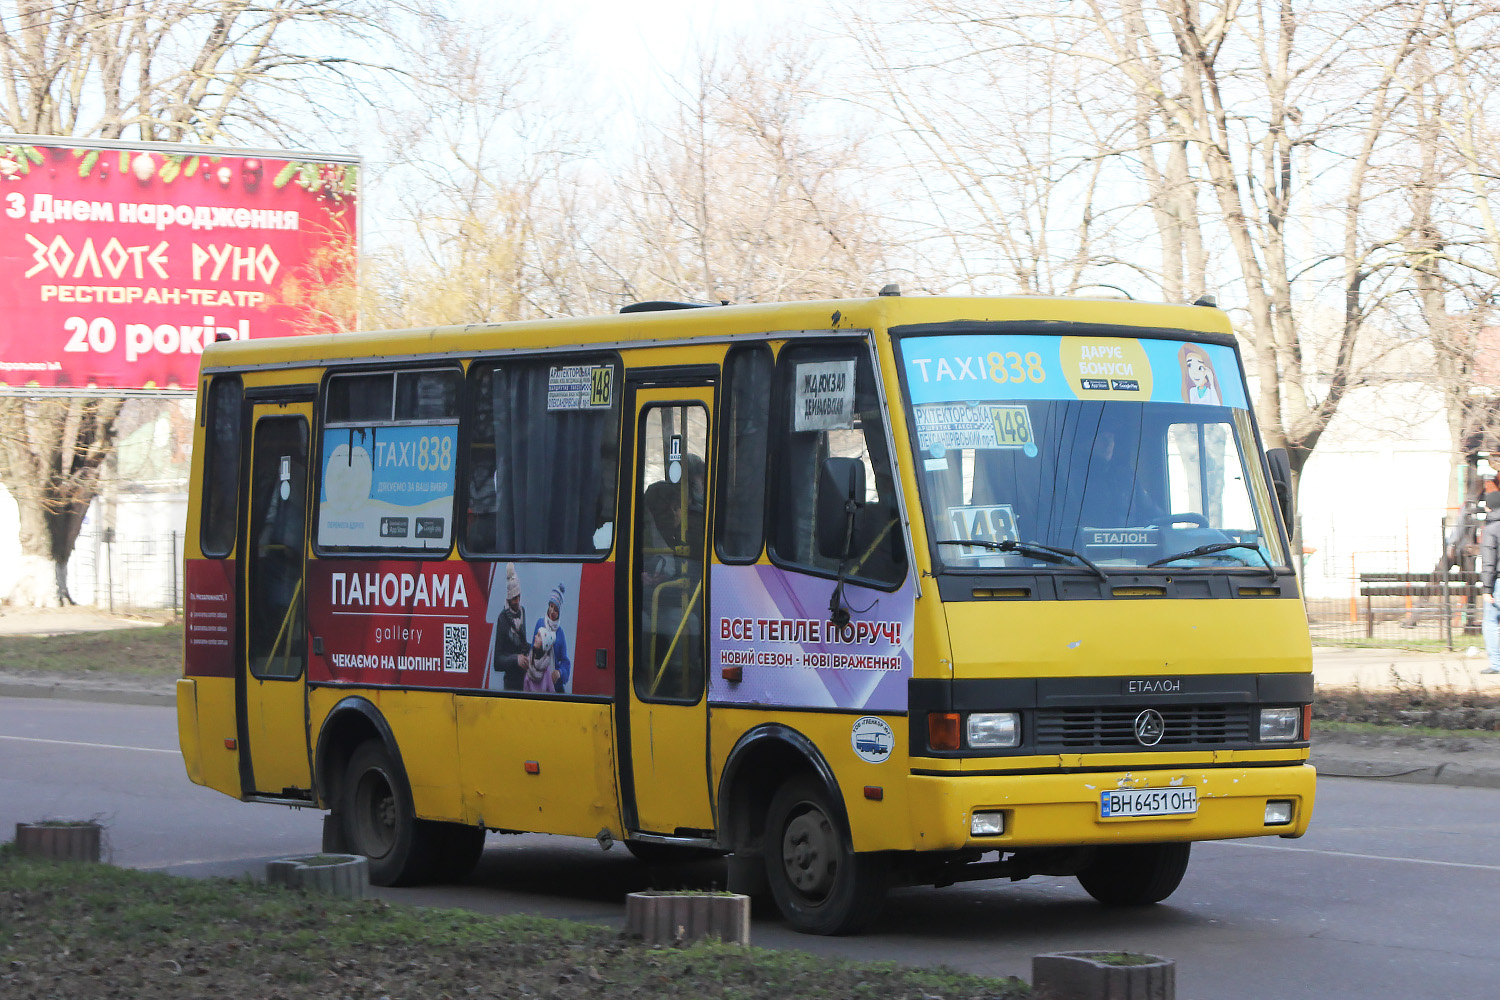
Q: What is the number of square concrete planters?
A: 4